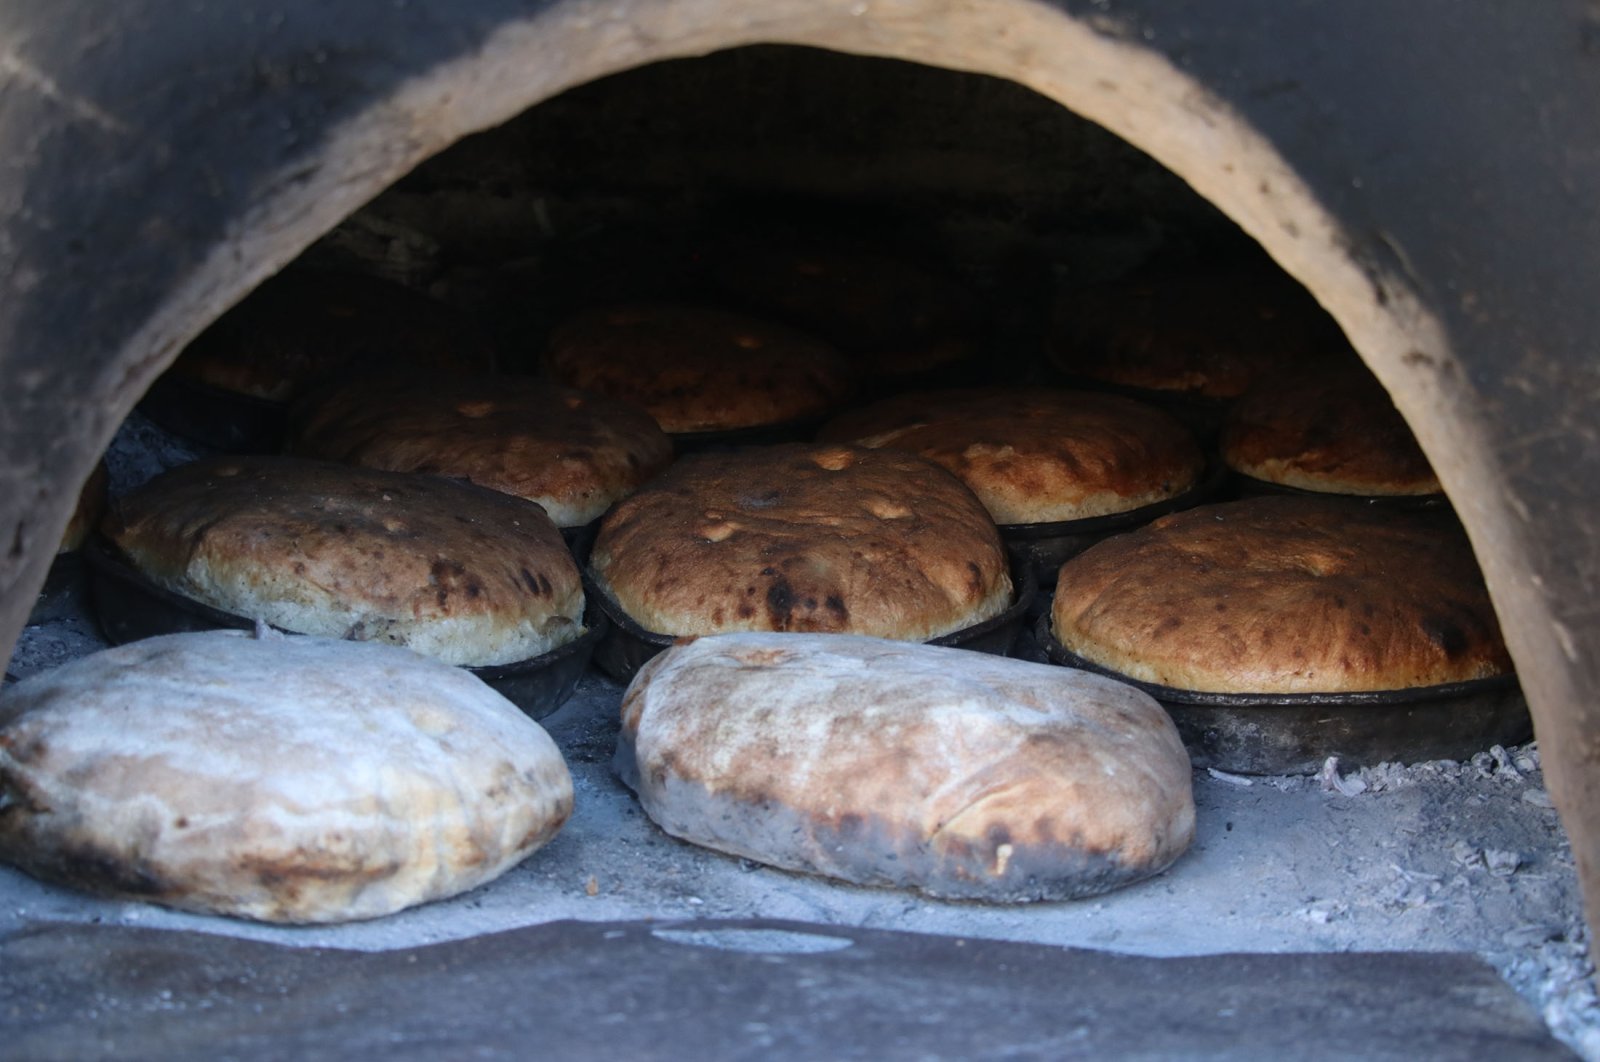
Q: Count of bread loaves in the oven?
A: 13